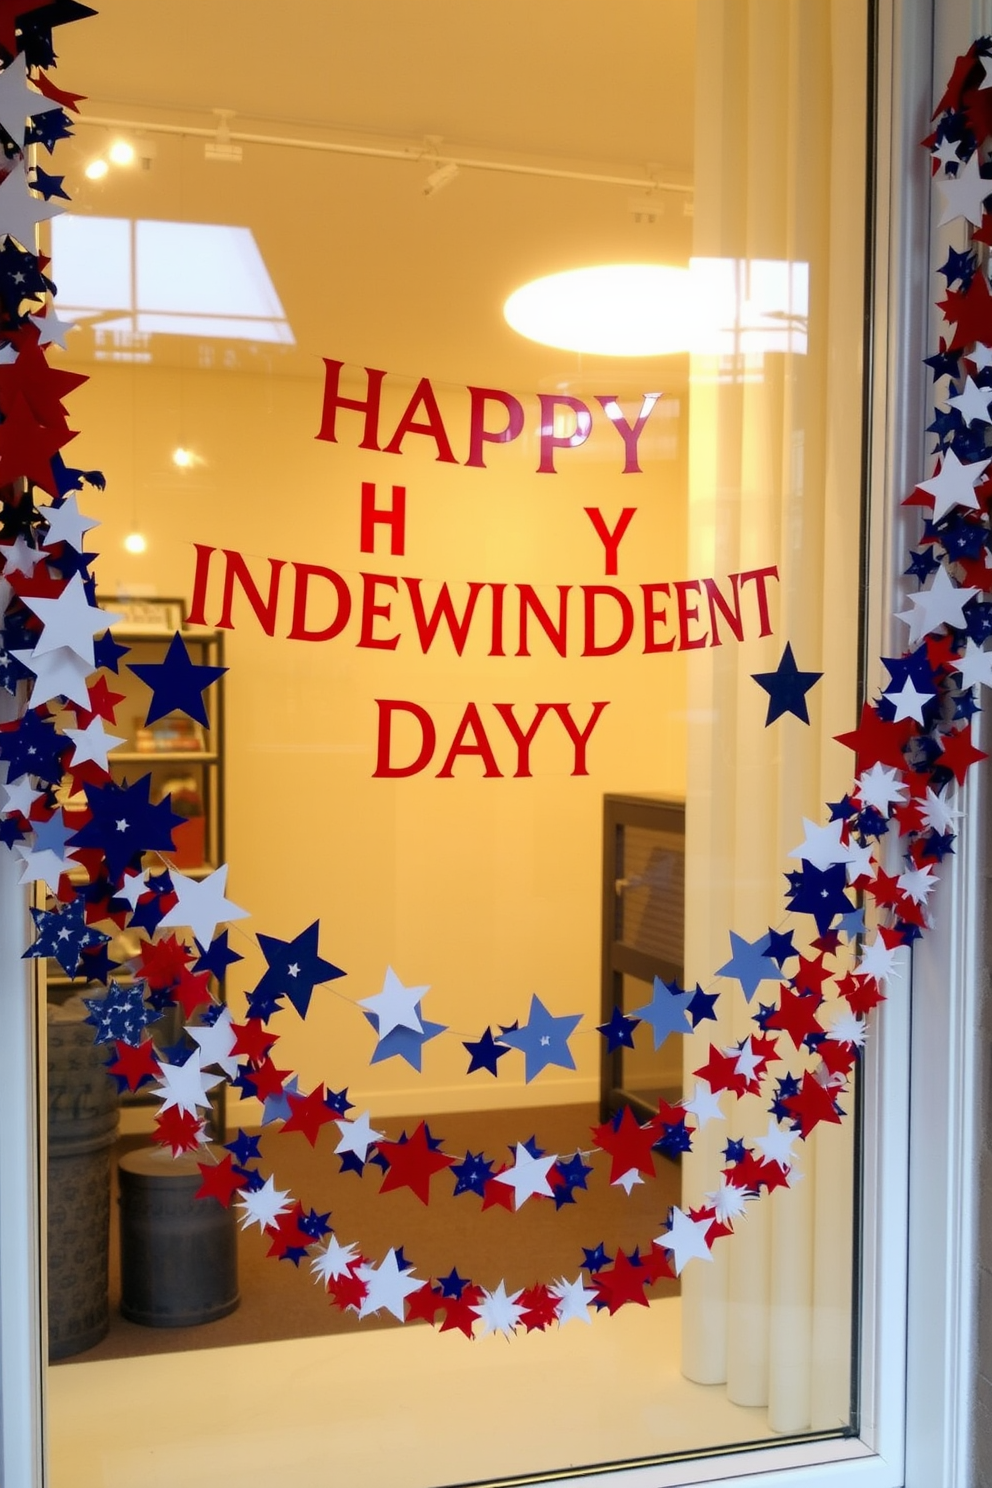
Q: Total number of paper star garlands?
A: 3